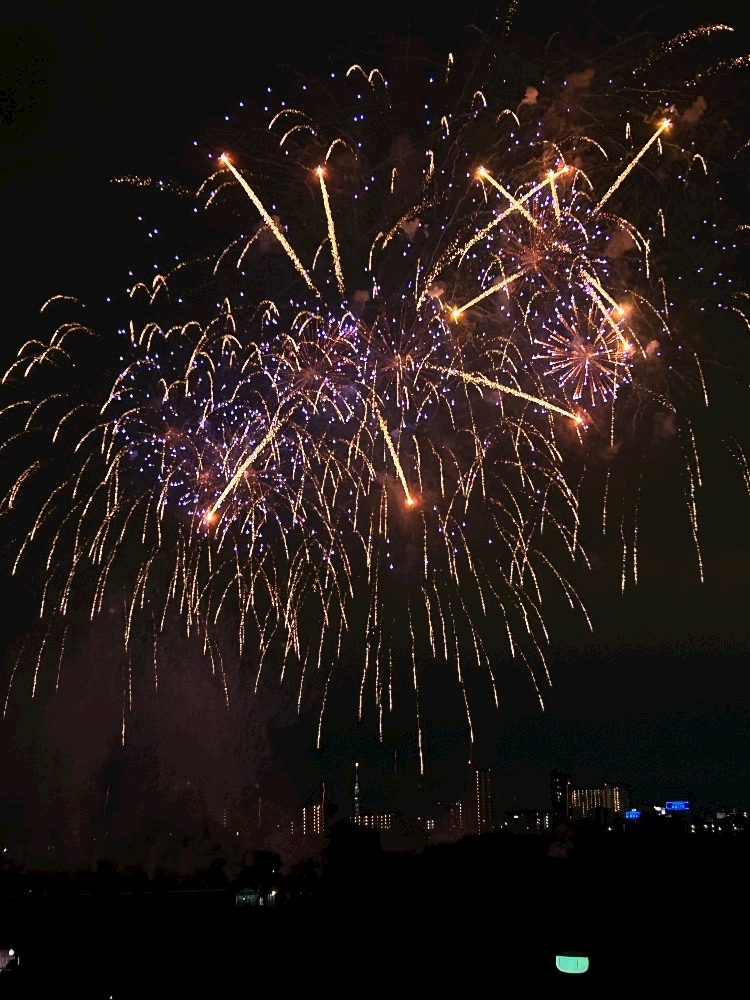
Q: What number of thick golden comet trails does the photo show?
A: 12